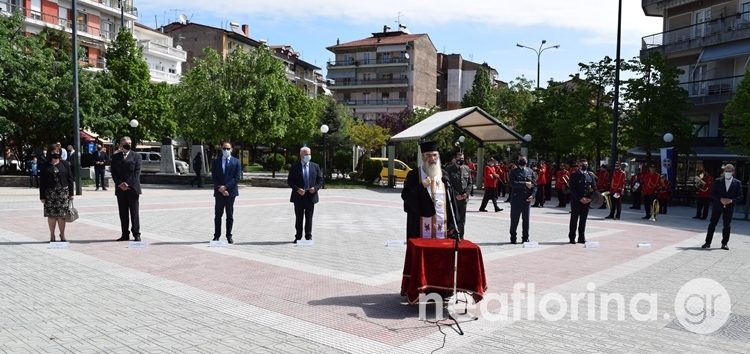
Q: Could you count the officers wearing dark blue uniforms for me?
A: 2